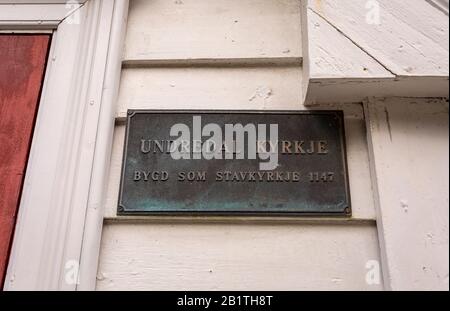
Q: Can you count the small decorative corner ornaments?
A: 4